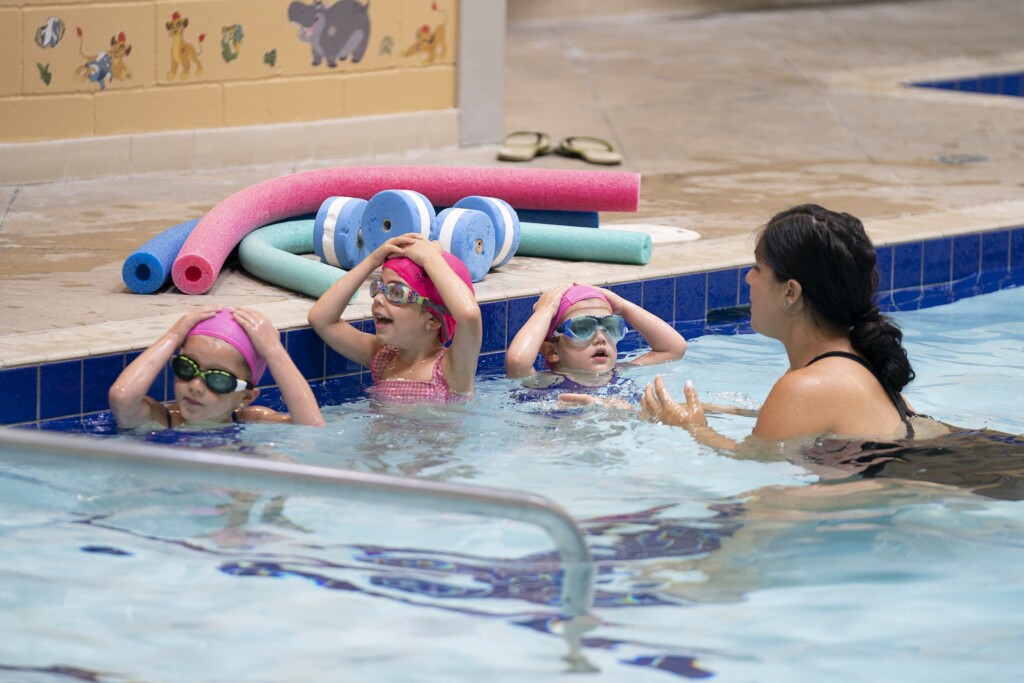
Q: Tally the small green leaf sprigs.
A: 3